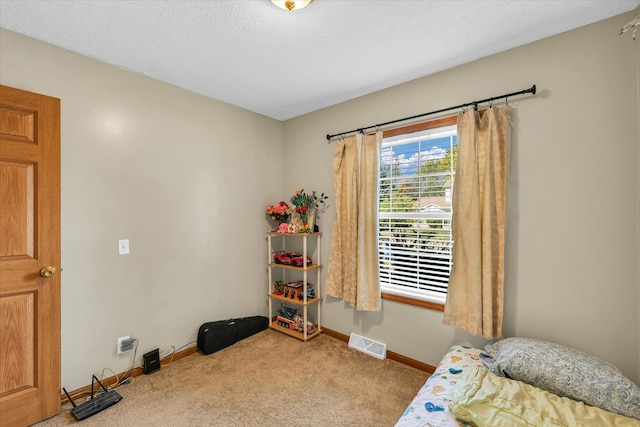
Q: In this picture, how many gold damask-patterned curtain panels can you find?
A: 2